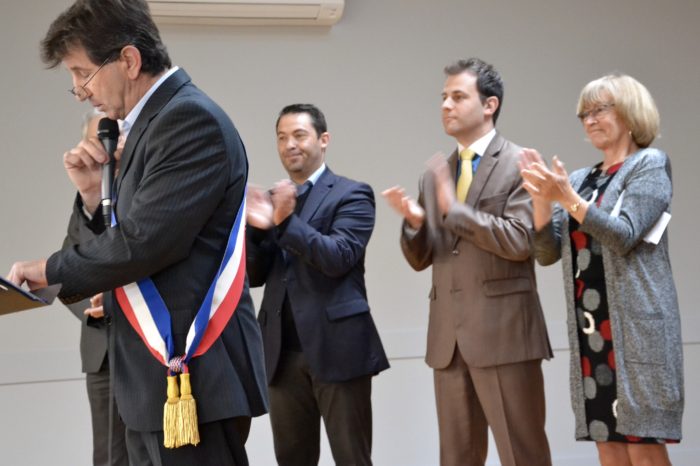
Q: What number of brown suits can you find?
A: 1